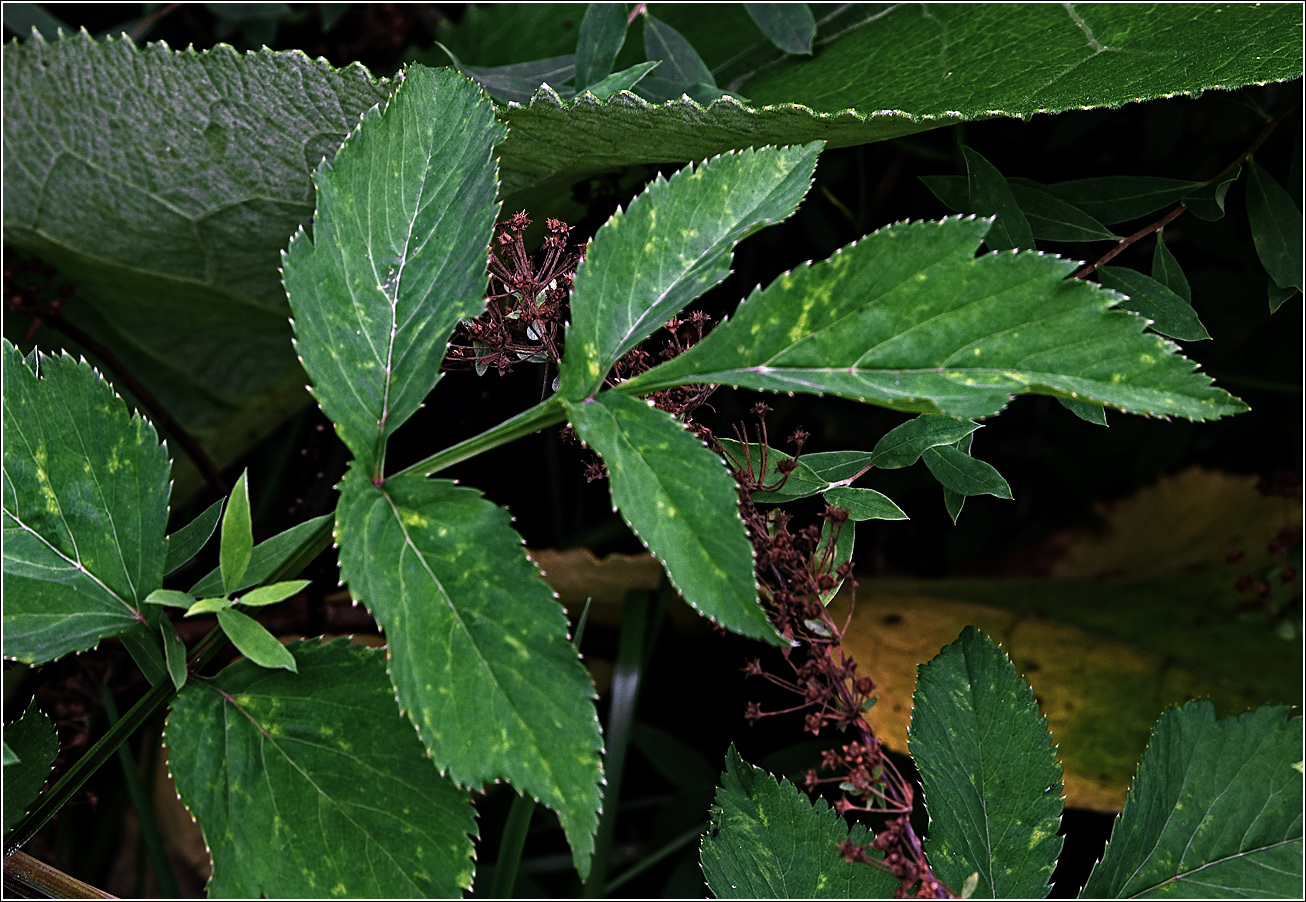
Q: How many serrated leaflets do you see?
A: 11